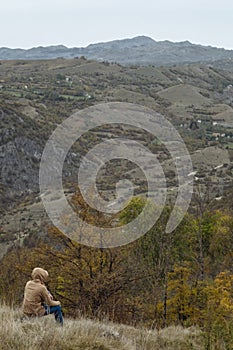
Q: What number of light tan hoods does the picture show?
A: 1